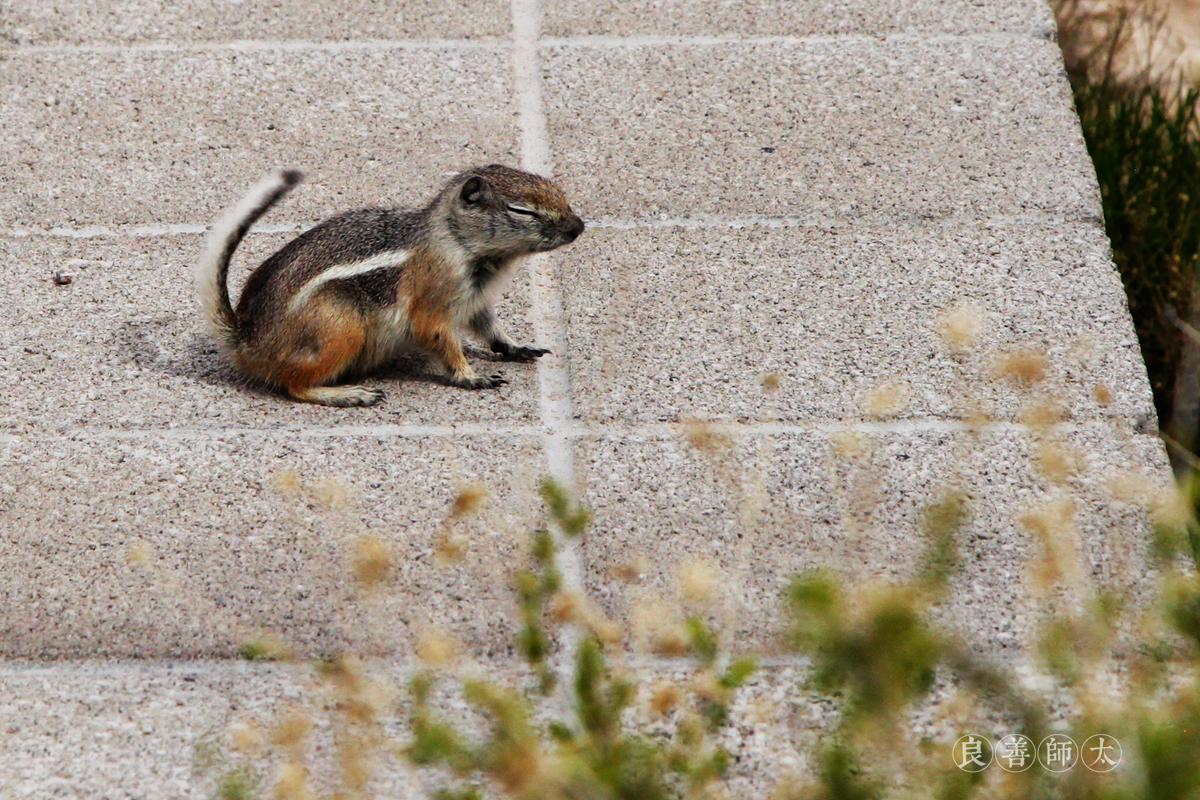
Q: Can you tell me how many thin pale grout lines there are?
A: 5